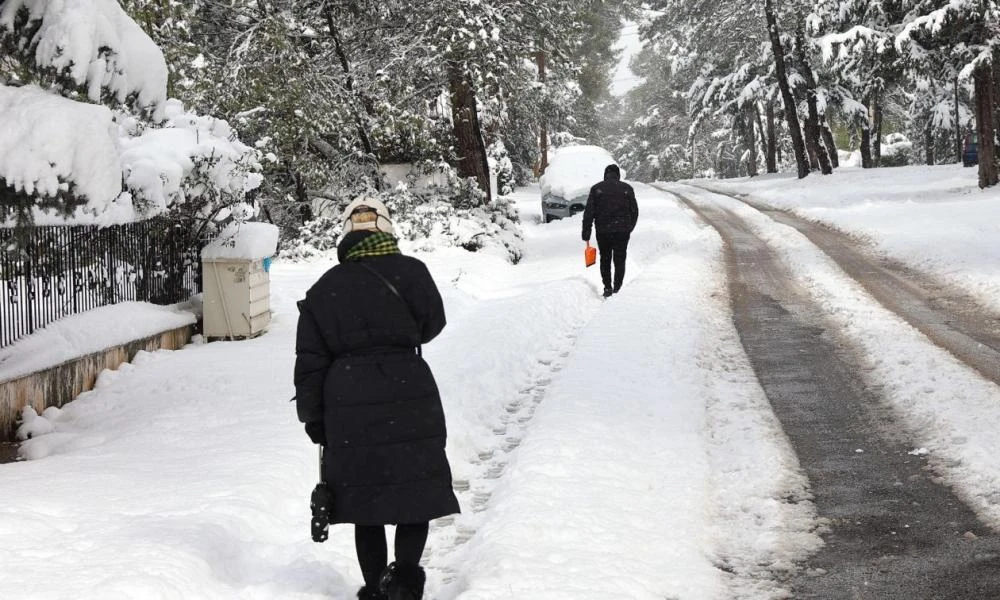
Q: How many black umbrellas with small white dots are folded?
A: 1